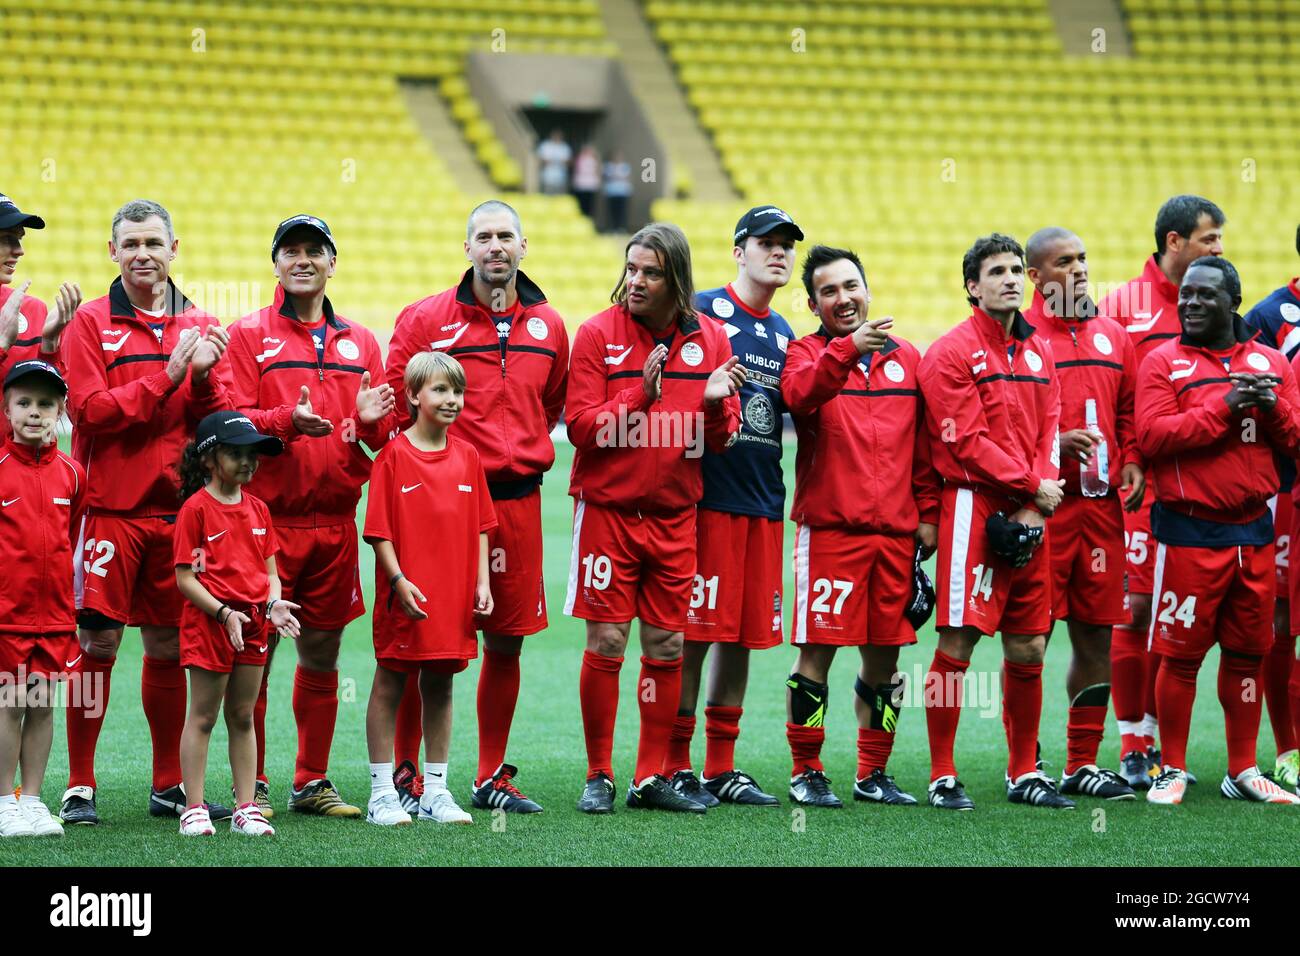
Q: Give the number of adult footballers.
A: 12